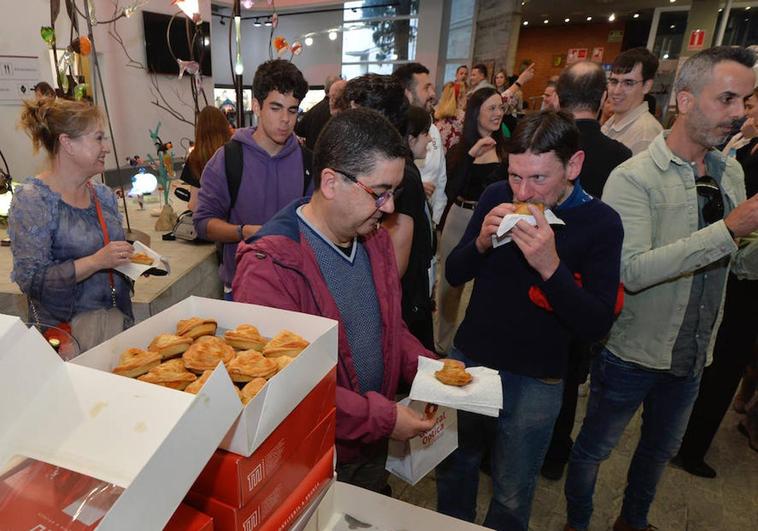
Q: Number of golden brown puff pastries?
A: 14